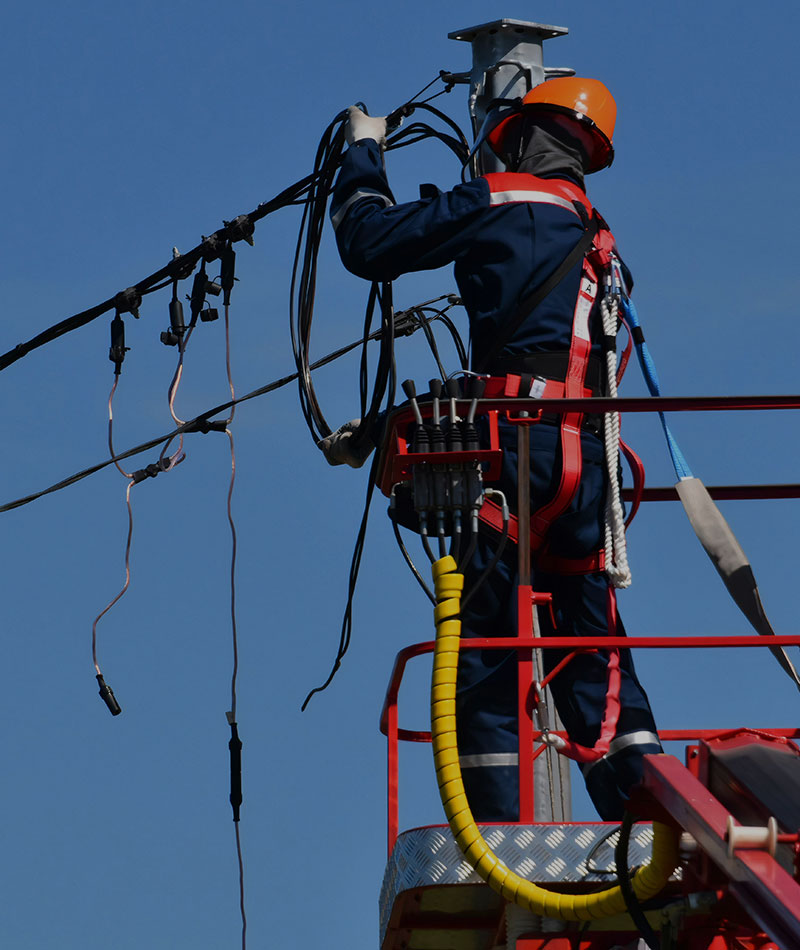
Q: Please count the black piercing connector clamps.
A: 4